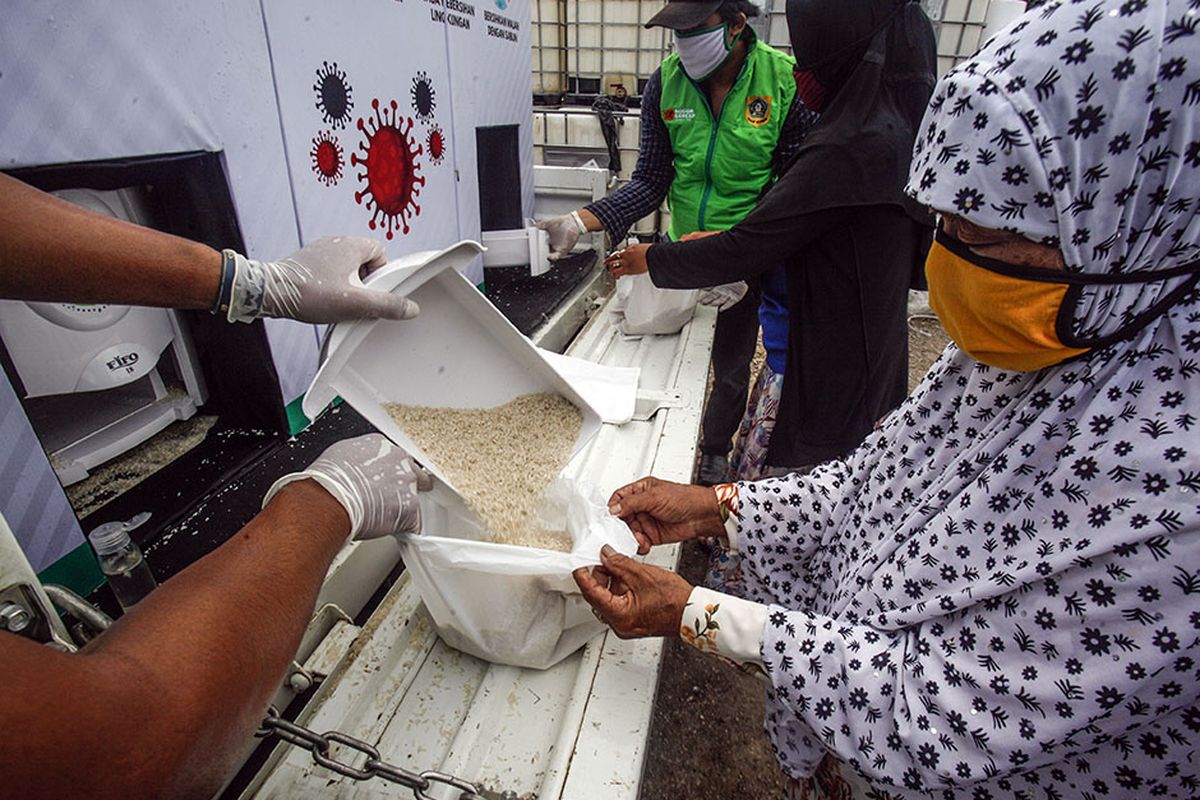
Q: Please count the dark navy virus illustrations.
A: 2